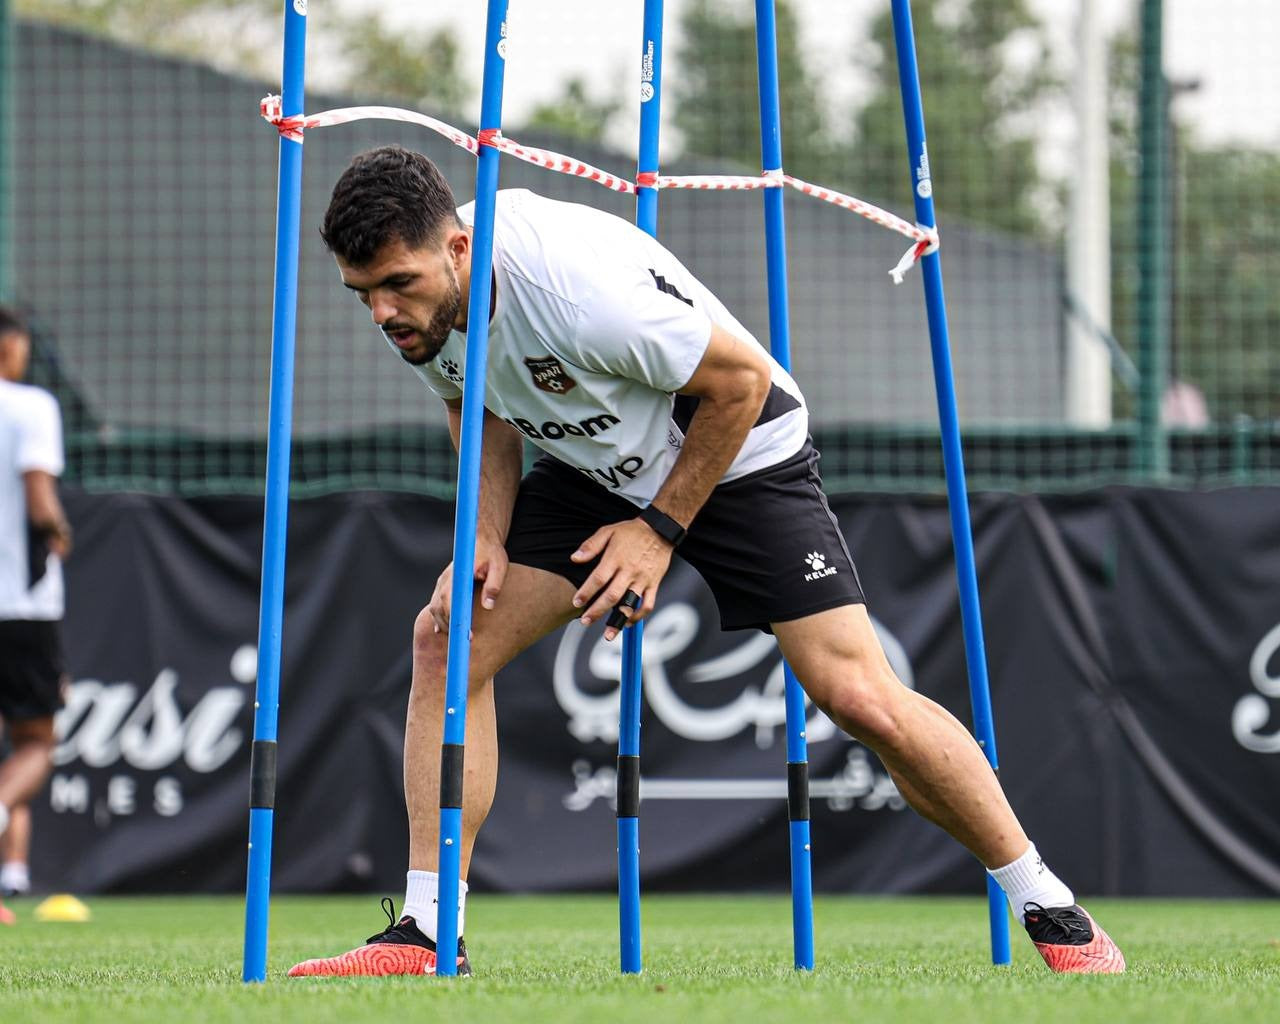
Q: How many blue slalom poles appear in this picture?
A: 5